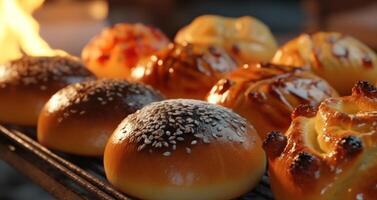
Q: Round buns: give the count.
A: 3